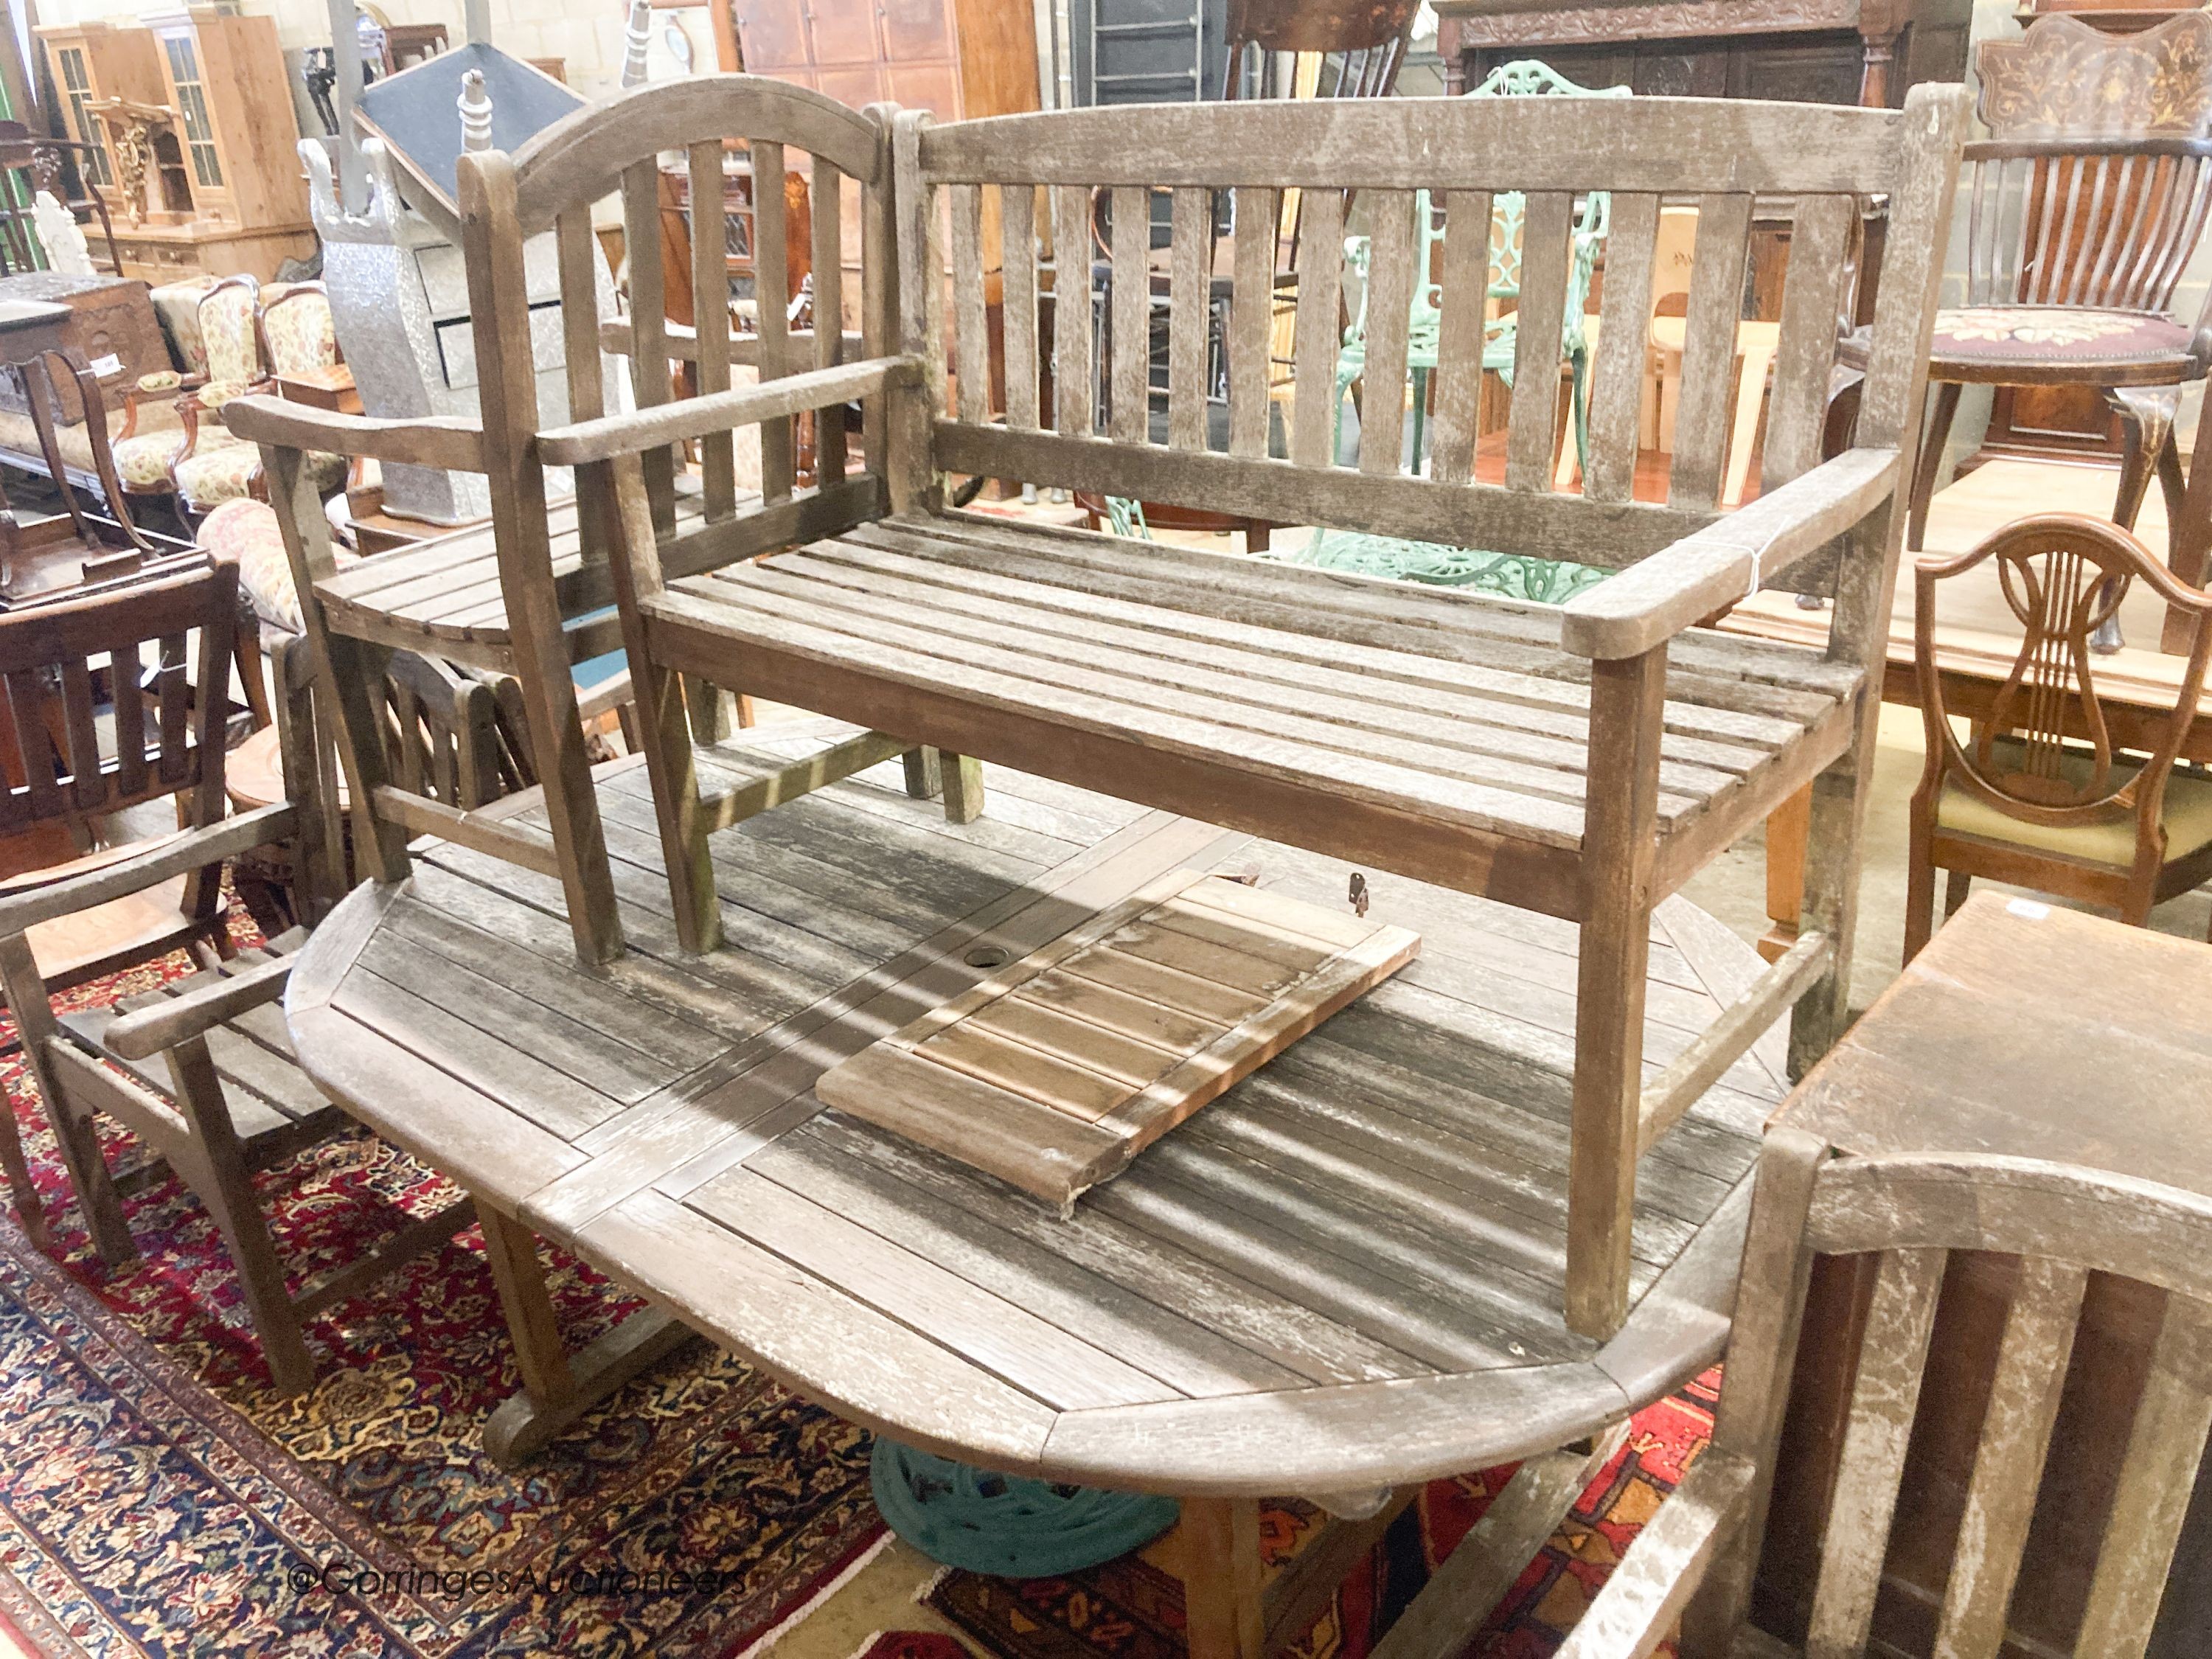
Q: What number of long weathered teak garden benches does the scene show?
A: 1